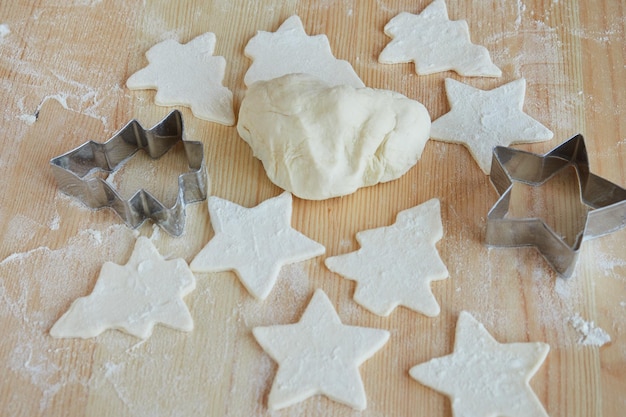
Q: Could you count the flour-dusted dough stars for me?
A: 4